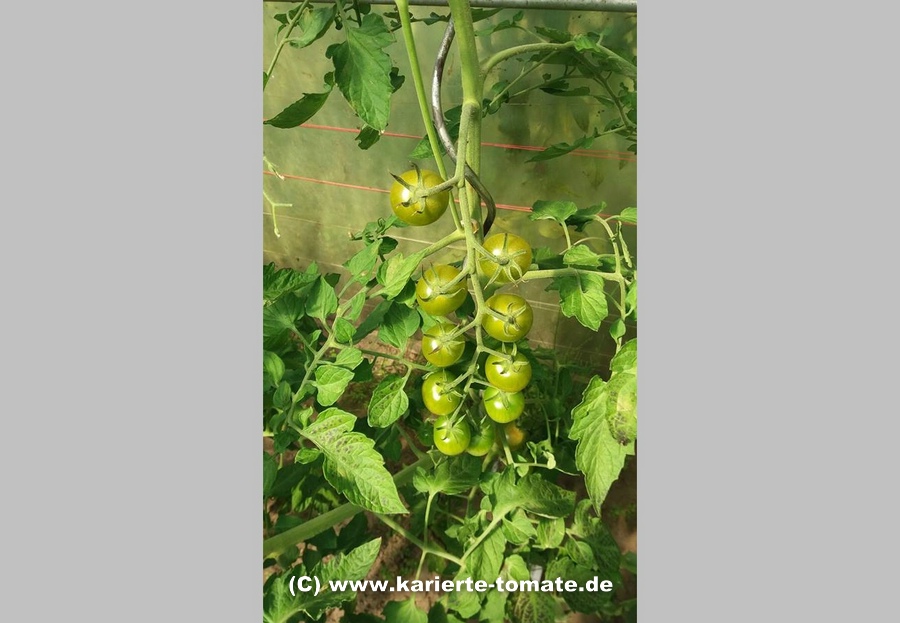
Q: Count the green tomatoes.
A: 10